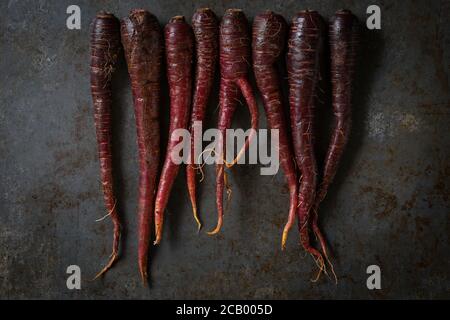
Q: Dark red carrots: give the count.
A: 8